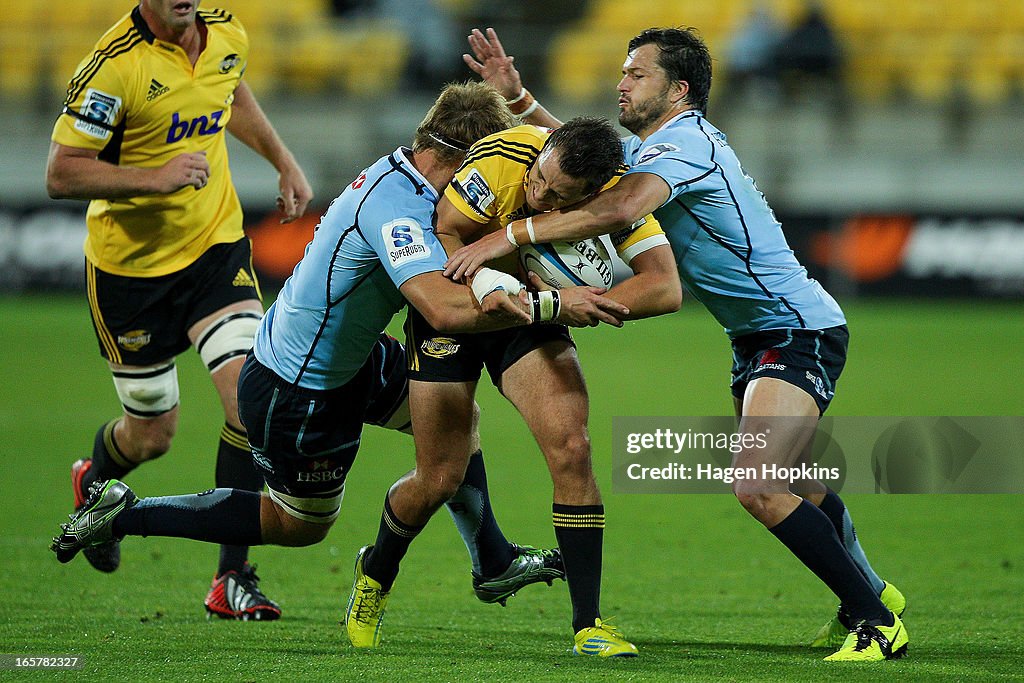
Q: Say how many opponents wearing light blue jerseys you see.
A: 2